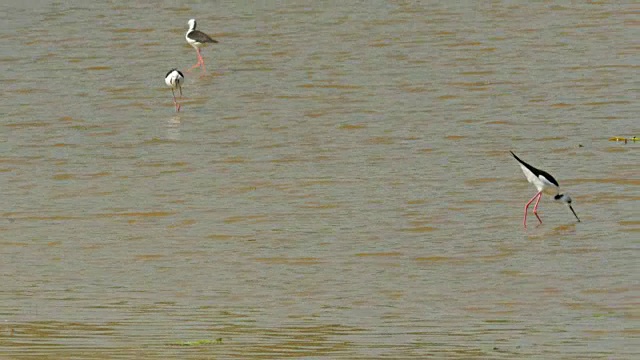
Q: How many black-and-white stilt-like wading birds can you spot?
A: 3